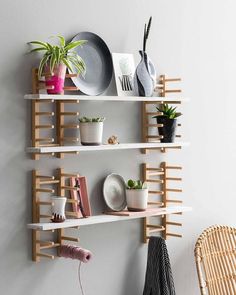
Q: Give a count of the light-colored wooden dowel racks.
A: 4